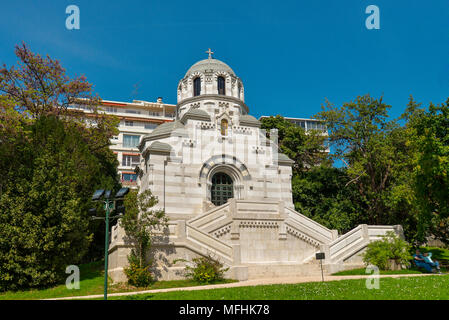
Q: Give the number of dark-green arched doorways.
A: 1